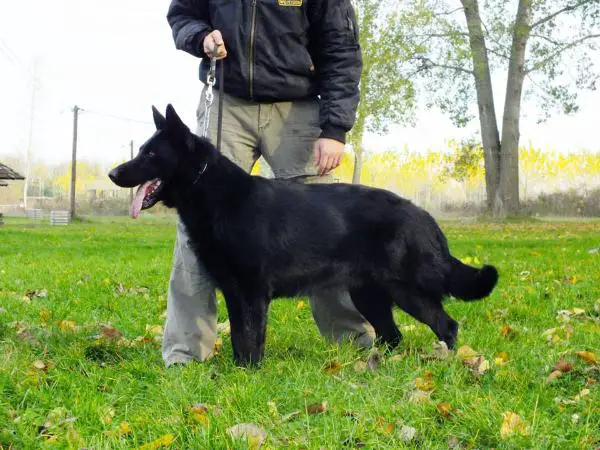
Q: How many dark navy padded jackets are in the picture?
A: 1